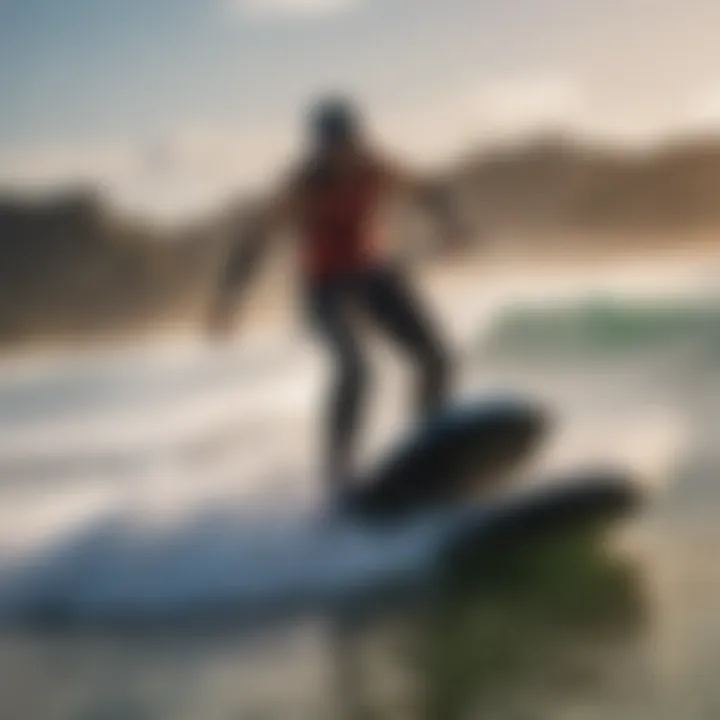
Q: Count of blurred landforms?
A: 2